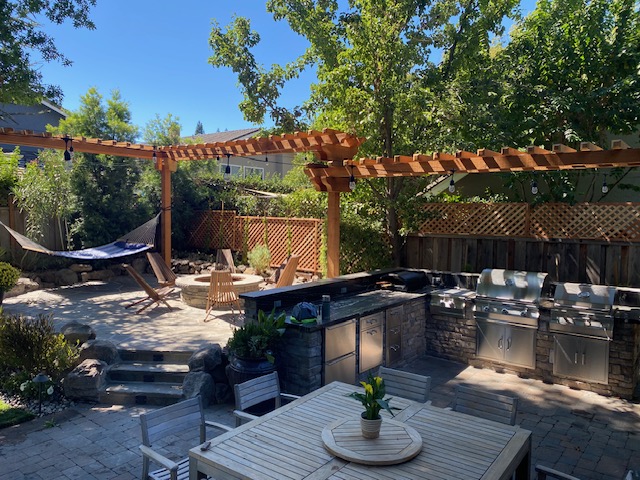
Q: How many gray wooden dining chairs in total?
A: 5